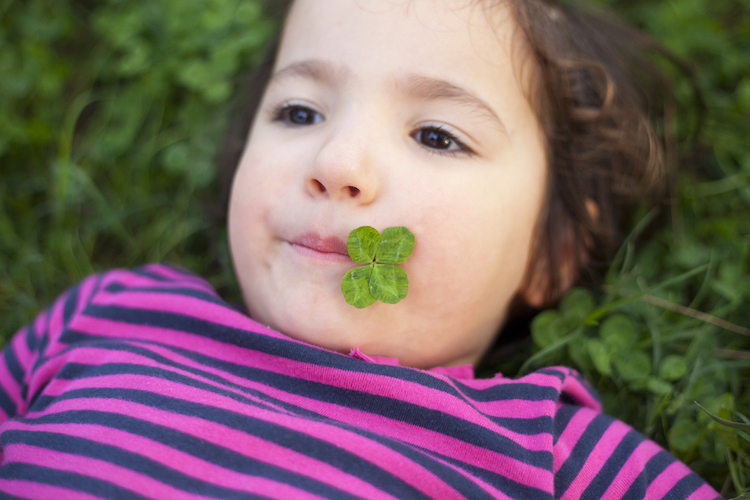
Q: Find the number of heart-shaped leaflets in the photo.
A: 4